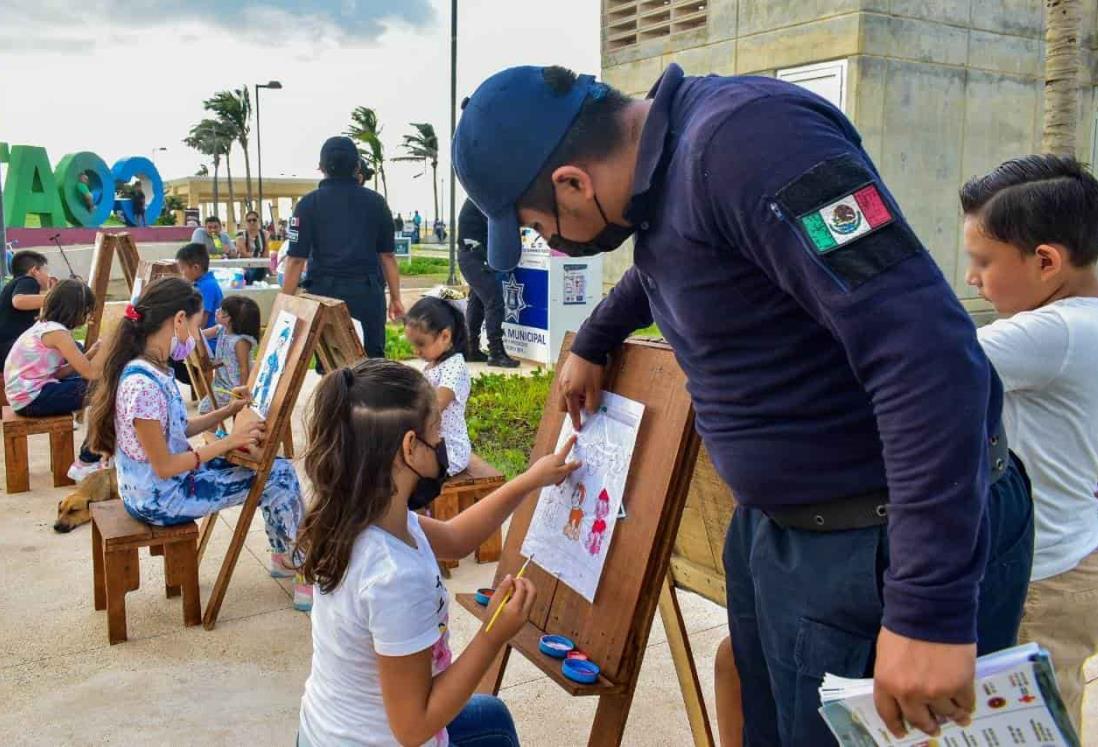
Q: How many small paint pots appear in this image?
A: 4